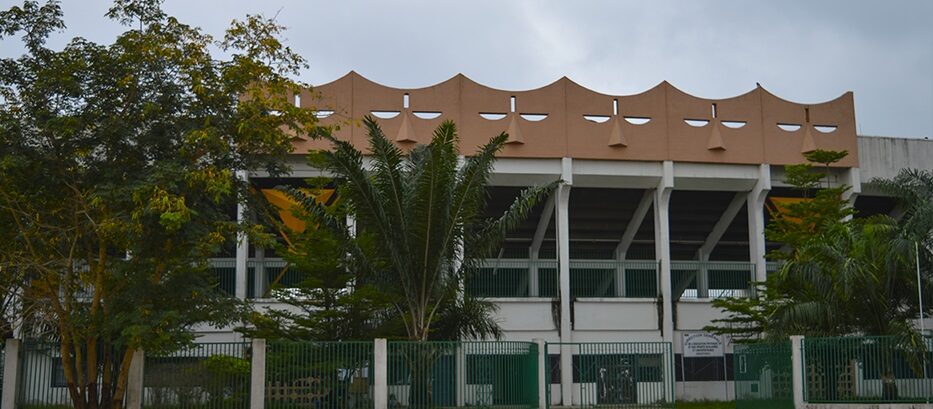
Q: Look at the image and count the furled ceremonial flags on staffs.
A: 0